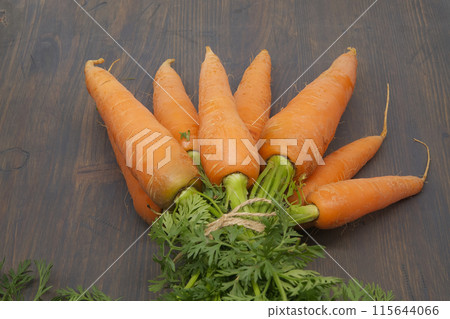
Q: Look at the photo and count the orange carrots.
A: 8